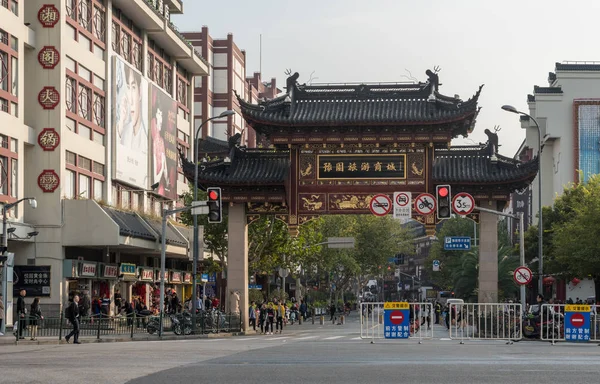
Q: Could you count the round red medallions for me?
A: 5